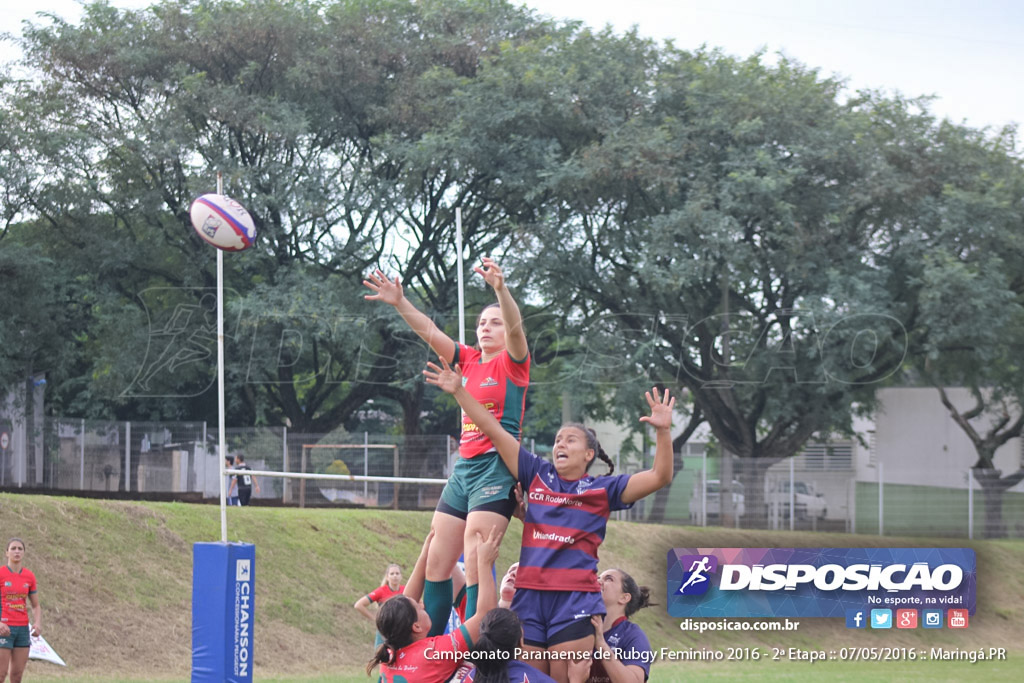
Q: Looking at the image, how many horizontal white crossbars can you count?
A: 1